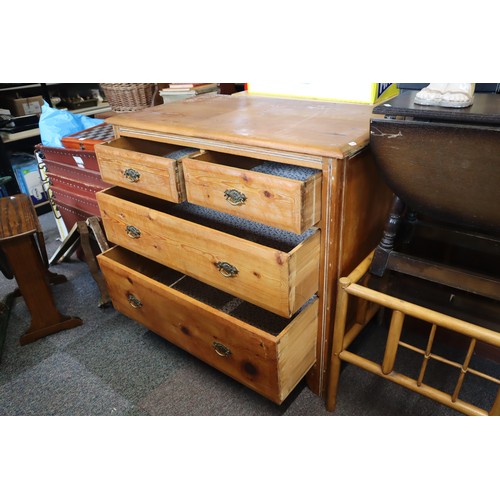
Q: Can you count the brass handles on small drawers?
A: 2